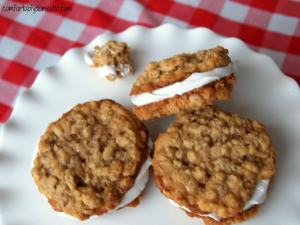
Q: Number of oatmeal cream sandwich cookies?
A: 3